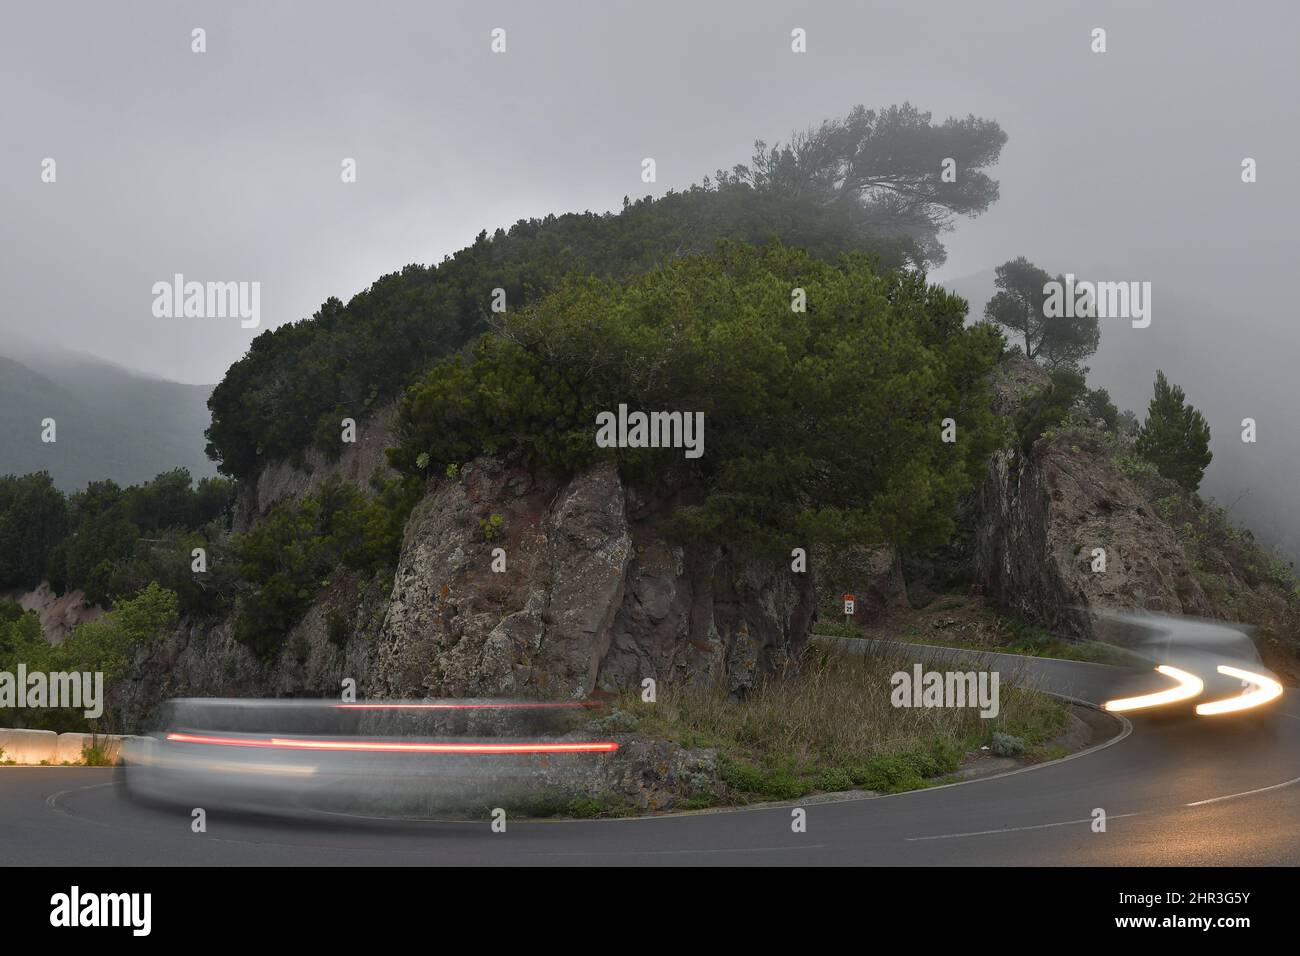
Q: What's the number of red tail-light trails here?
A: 2